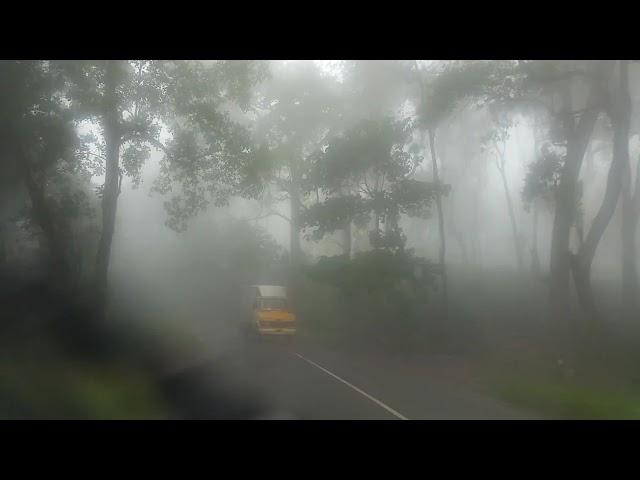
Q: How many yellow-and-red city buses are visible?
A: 0